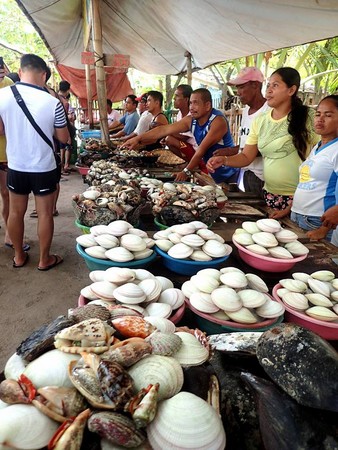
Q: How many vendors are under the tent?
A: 9